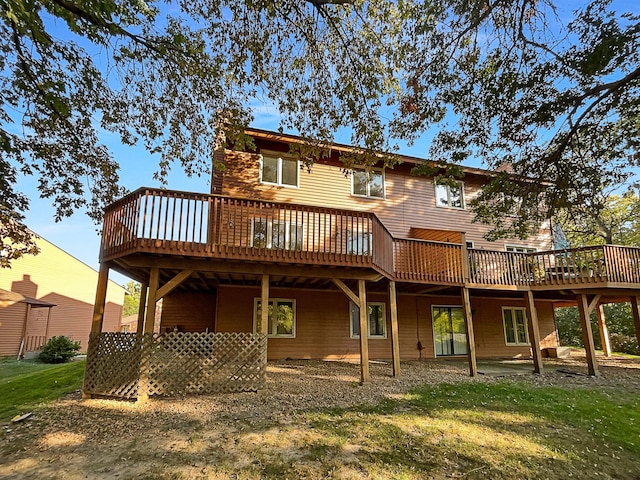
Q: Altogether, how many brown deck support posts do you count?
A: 11